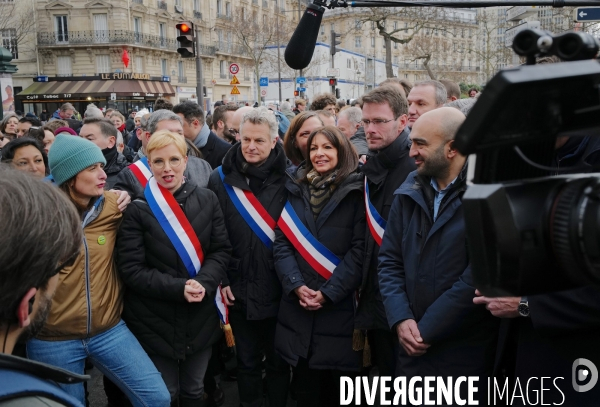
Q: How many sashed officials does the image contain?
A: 5